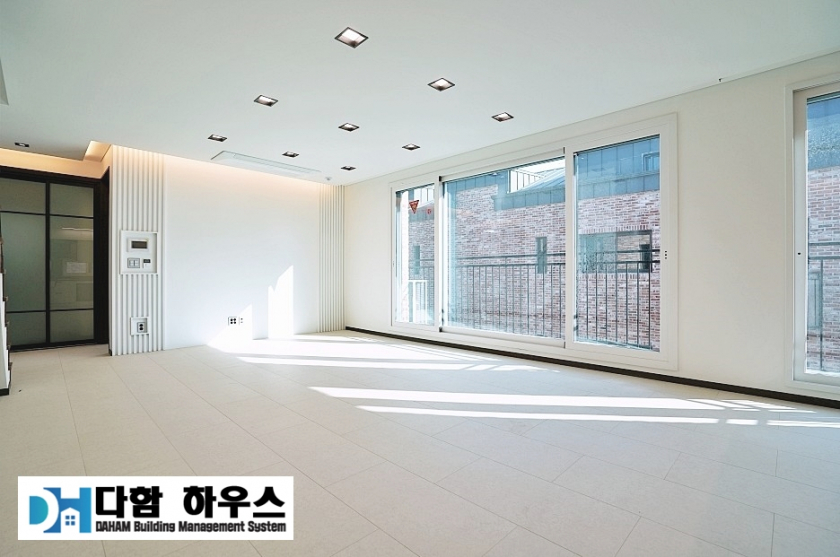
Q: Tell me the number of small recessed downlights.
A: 10